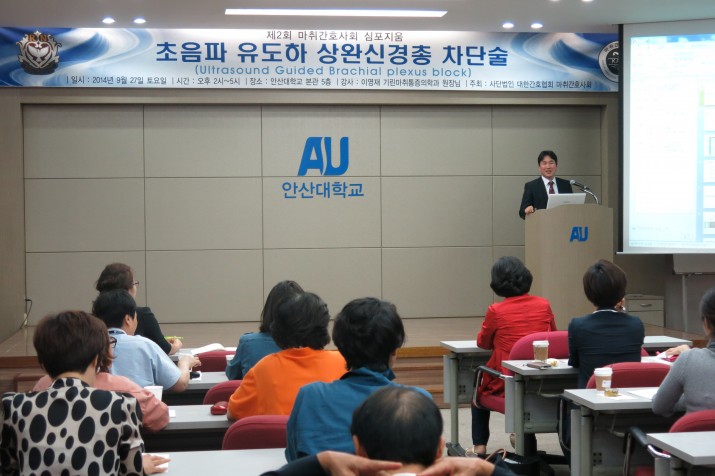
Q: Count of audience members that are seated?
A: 11